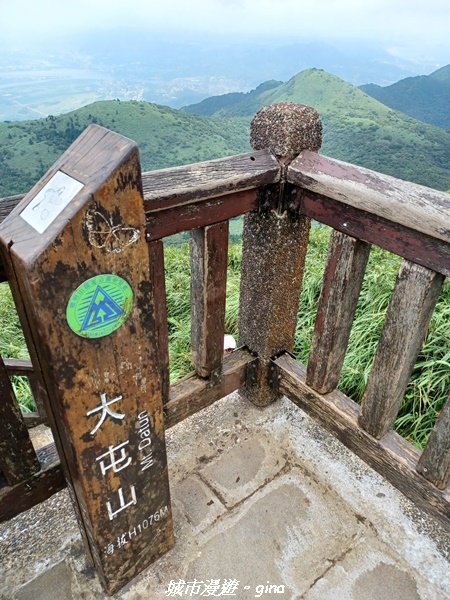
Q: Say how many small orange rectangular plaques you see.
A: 0